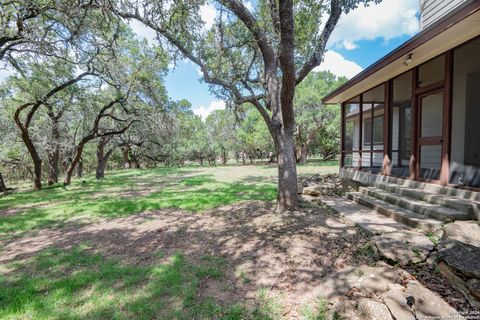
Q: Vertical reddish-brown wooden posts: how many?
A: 5